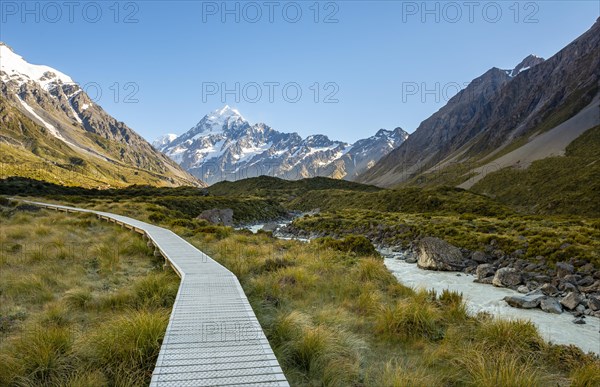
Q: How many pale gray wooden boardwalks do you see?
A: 1